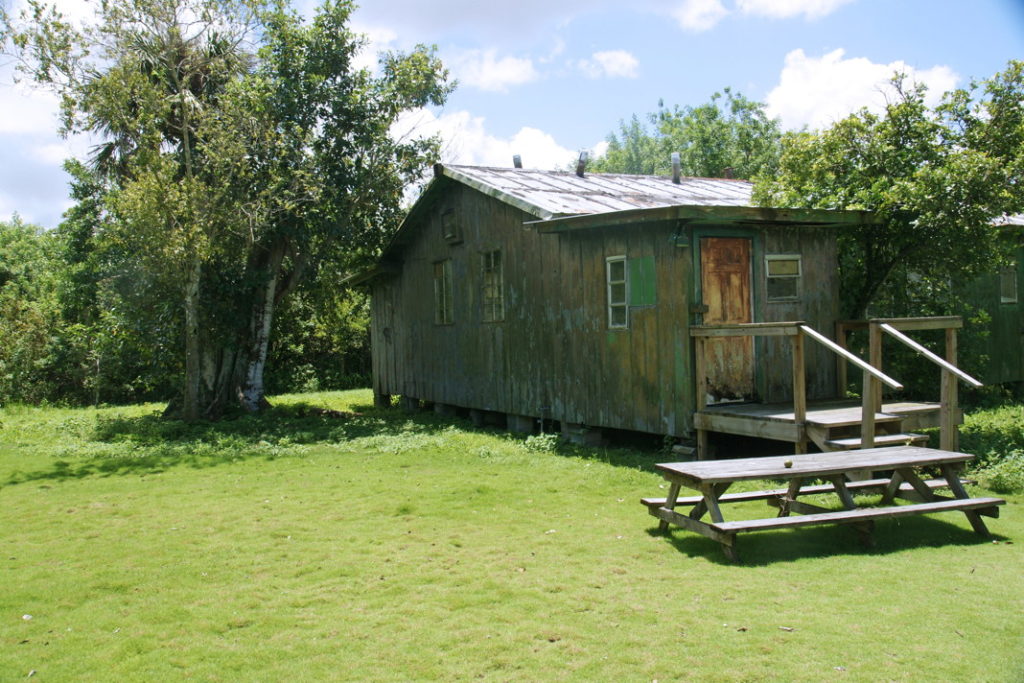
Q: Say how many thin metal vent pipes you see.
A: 3